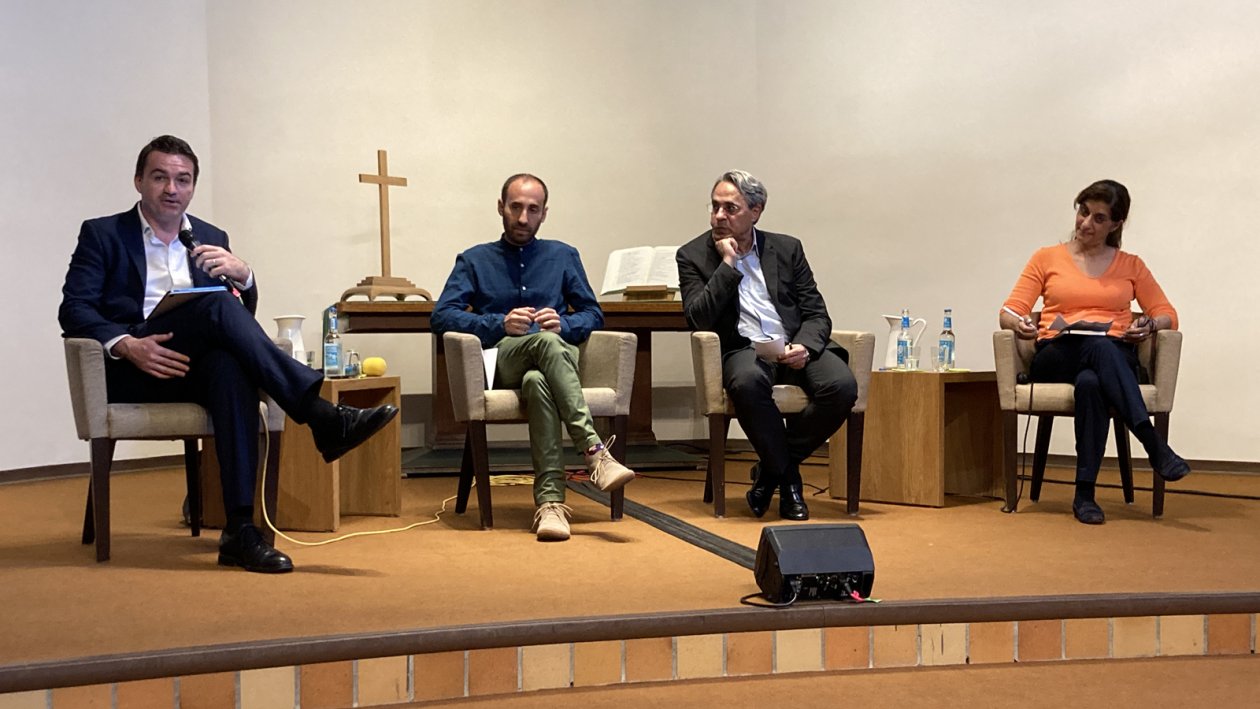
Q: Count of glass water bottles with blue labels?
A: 3